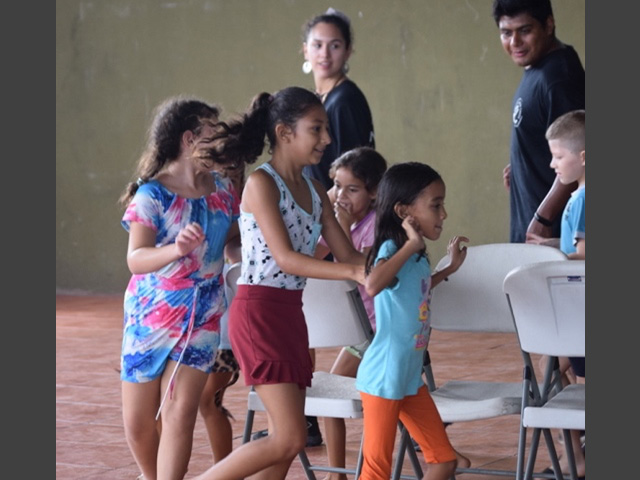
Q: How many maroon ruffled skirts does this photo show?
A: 1